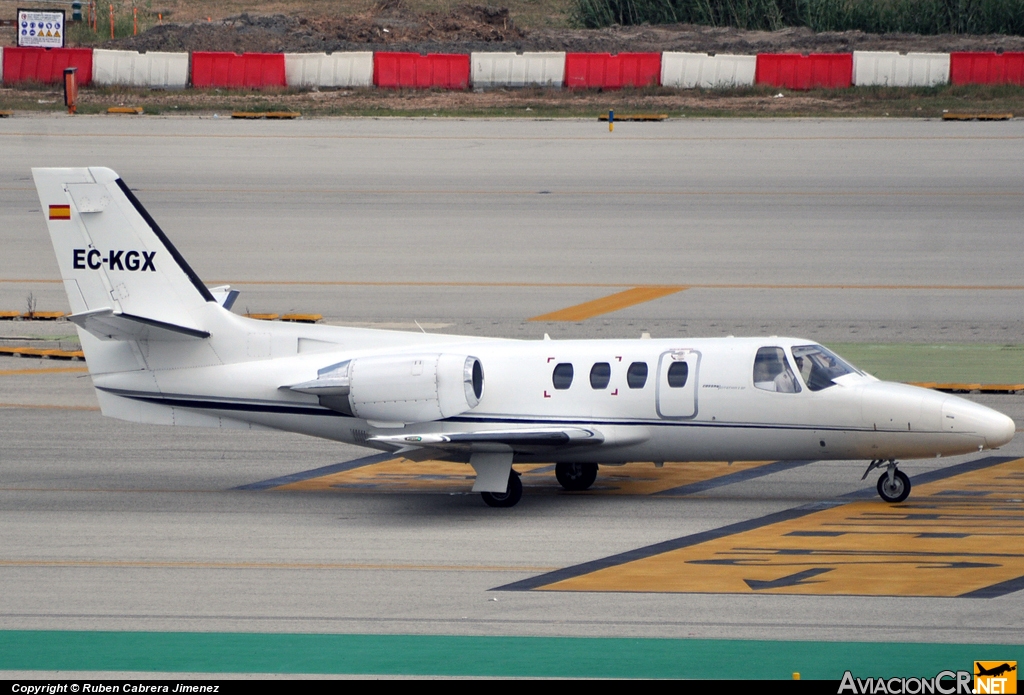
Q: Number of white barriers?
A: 5